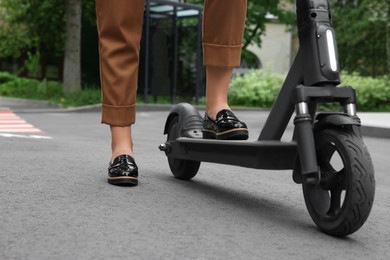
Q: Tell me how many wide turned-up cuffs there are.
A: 2